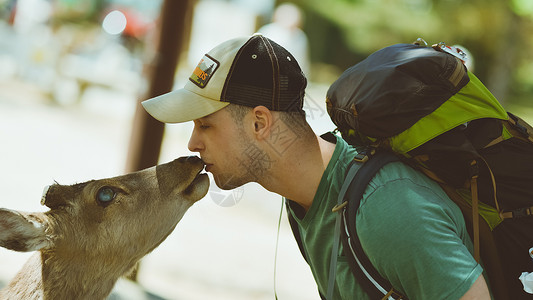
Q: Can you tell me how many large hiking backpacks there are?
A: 1